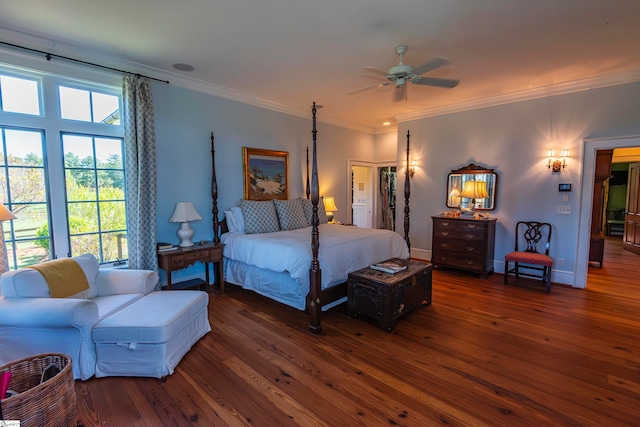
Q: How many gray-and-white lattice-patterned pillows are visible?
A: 3